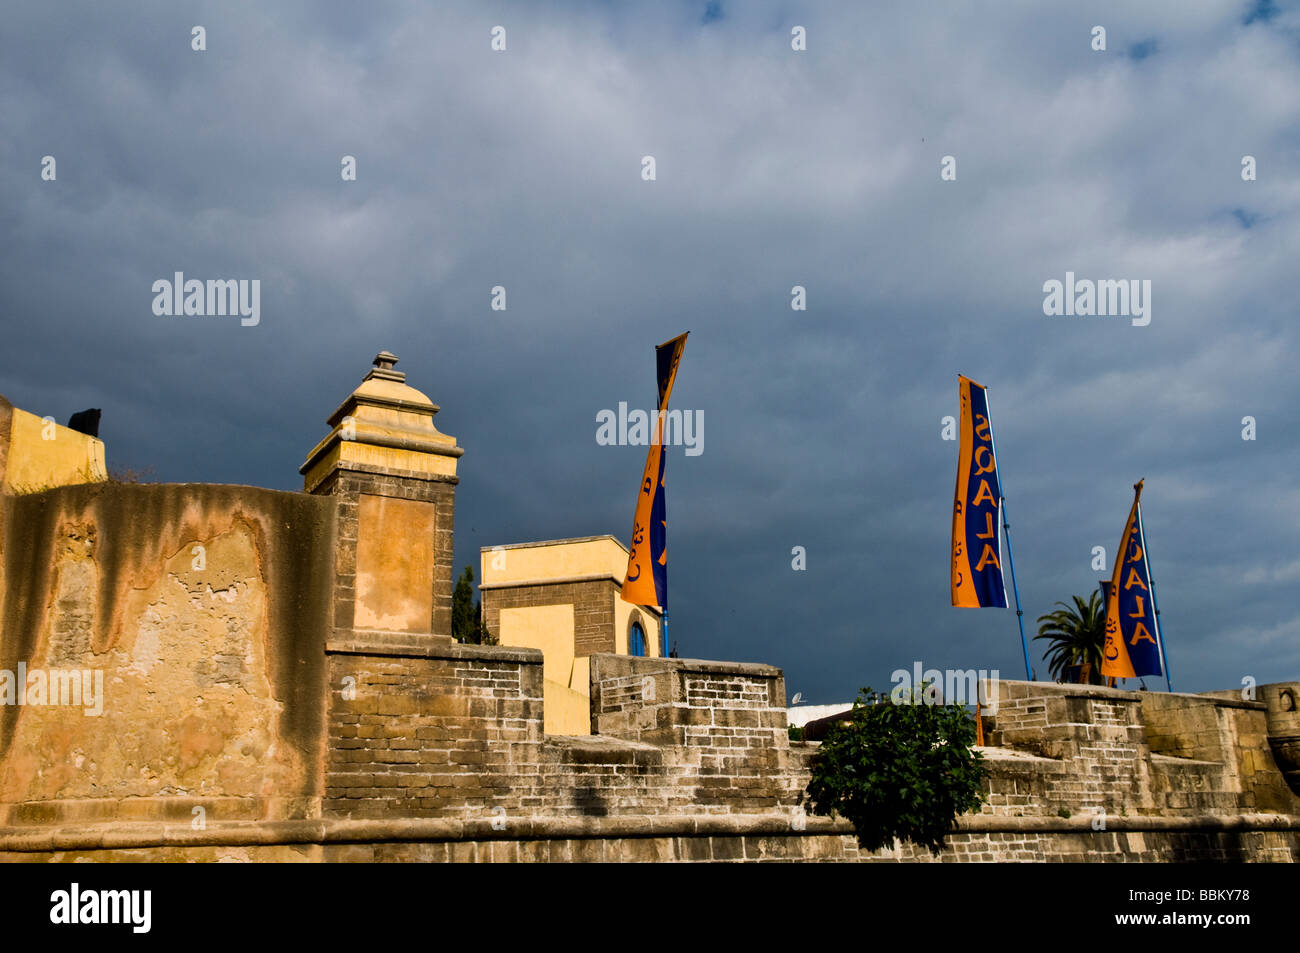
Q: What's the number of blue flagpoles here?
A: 3